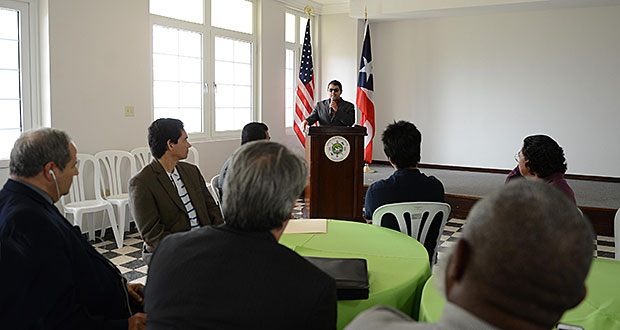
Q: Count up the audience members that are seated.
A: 7